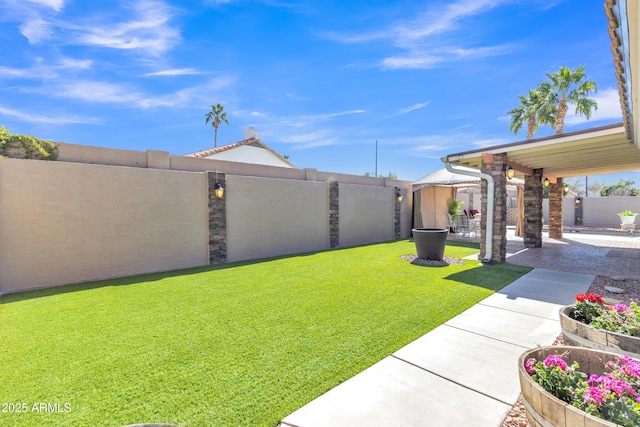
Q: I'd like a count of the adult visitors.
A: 0